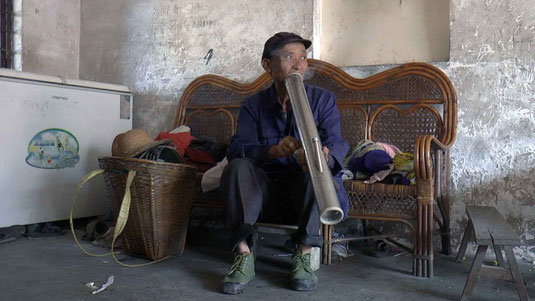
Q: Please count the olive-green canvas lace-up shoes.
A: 2